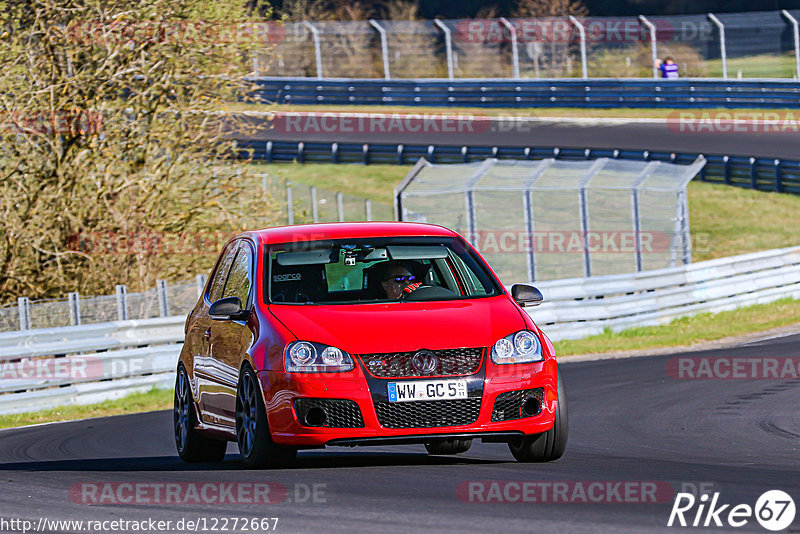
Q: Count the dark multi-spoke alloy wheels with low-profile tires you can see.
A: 2